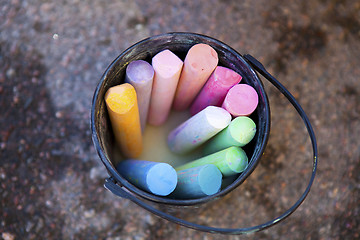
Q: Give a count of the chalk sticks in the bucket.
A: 11